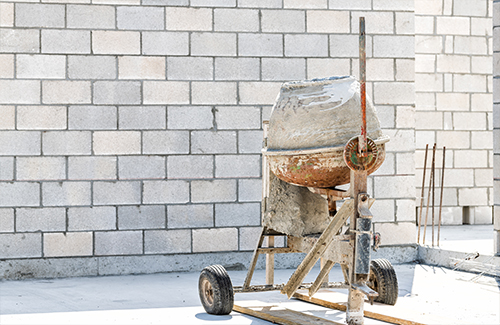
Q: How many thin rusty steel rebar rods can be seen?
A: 4